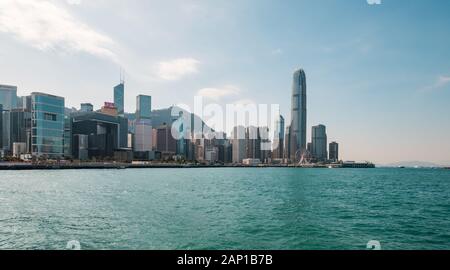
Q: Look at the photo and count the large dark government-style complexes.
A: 1